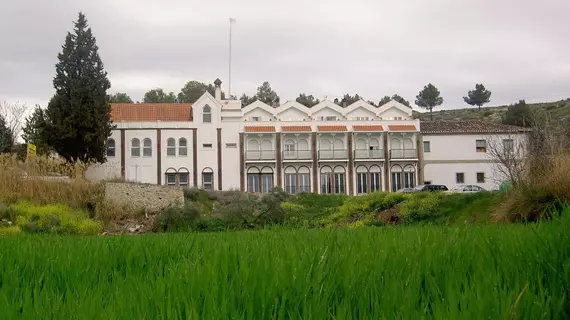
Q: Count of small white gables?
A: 5